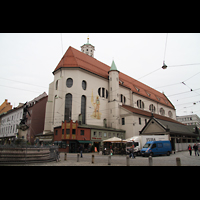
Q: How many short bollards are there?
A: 7